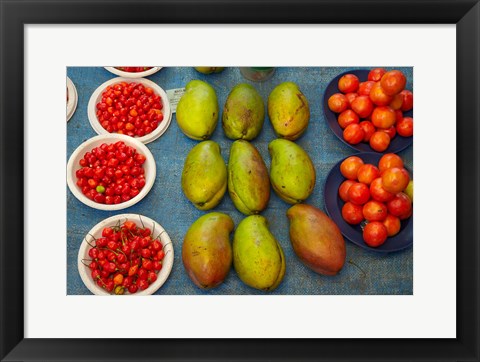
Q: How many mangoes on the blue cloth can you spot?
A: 9